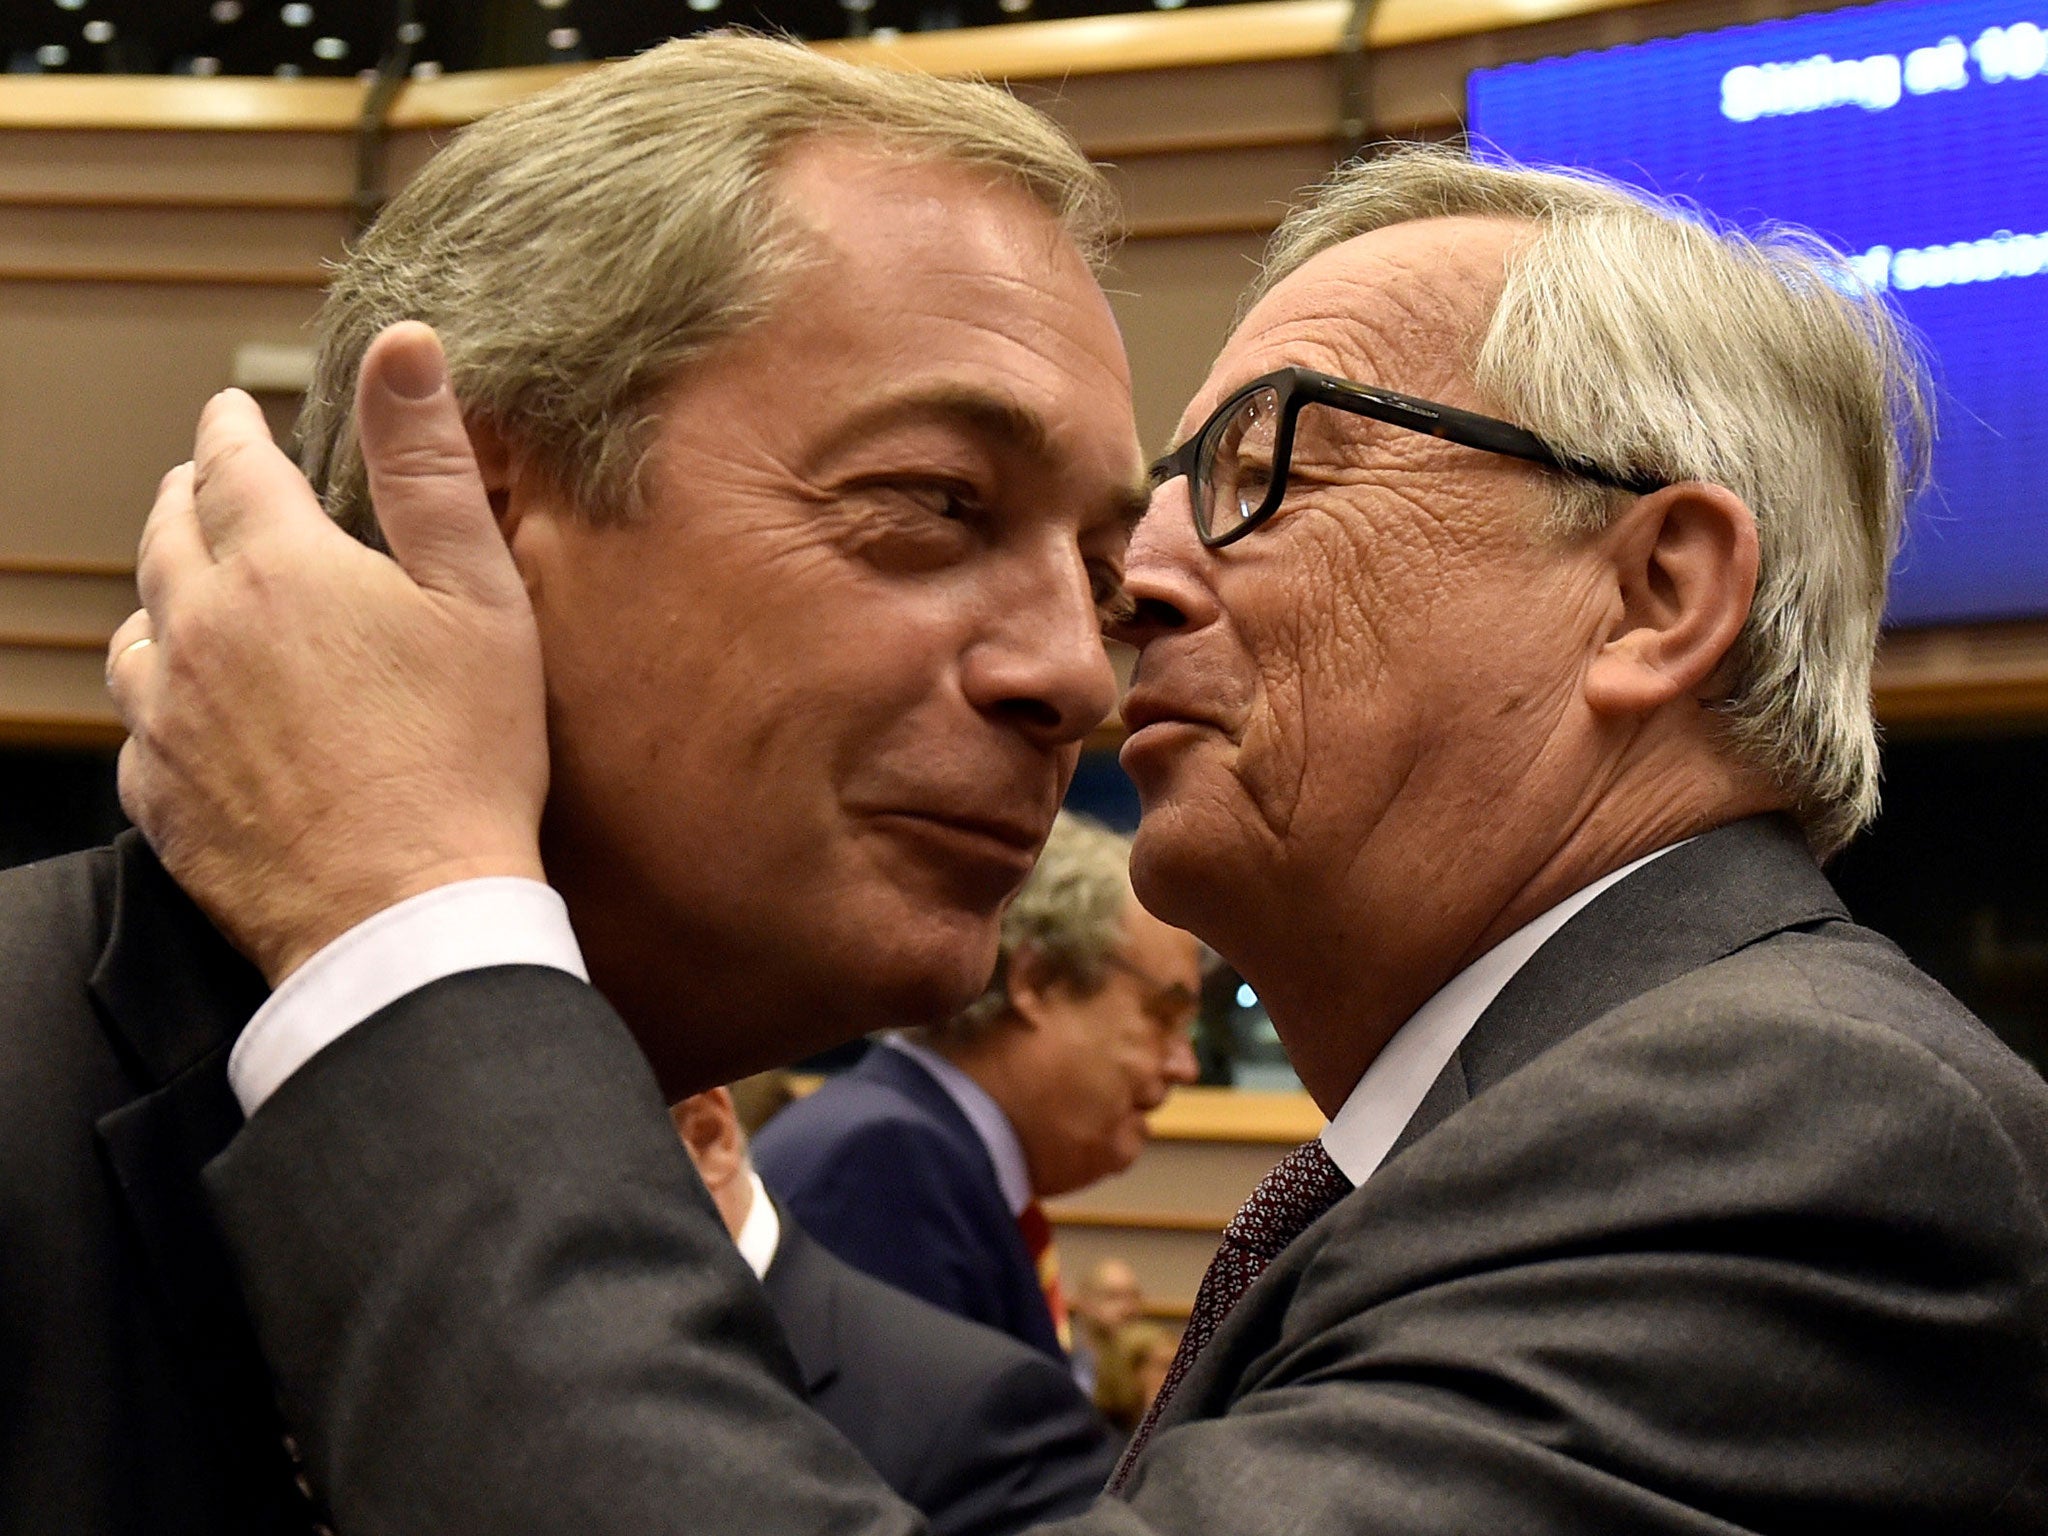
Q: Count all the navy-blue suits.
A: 1